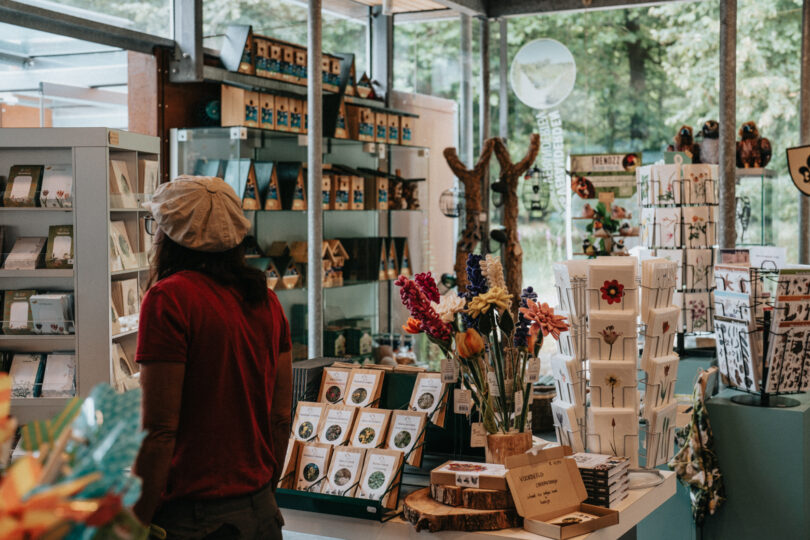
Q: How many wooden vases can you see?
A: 1